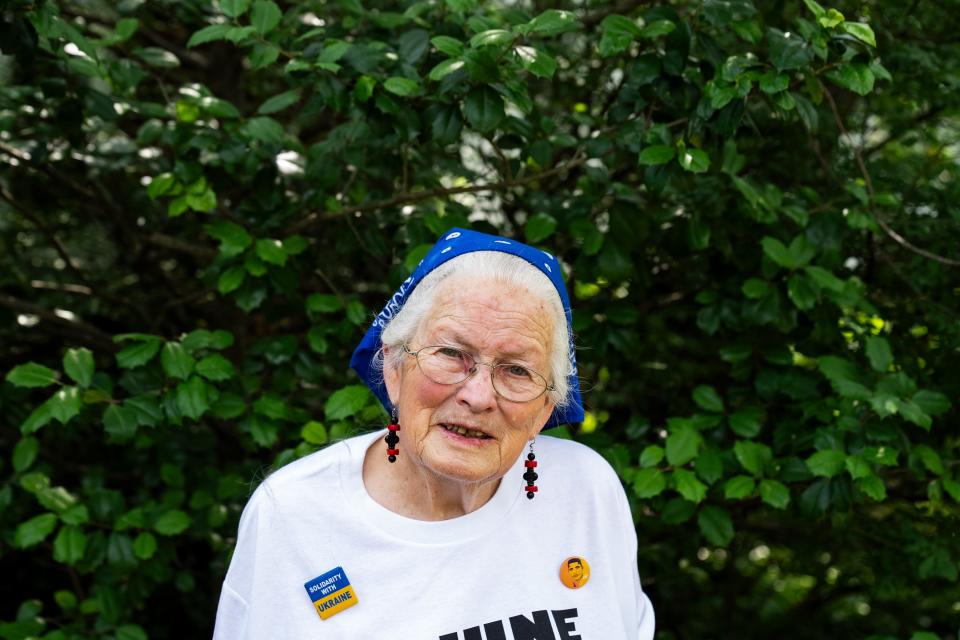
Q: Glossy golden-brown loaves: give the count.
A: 0